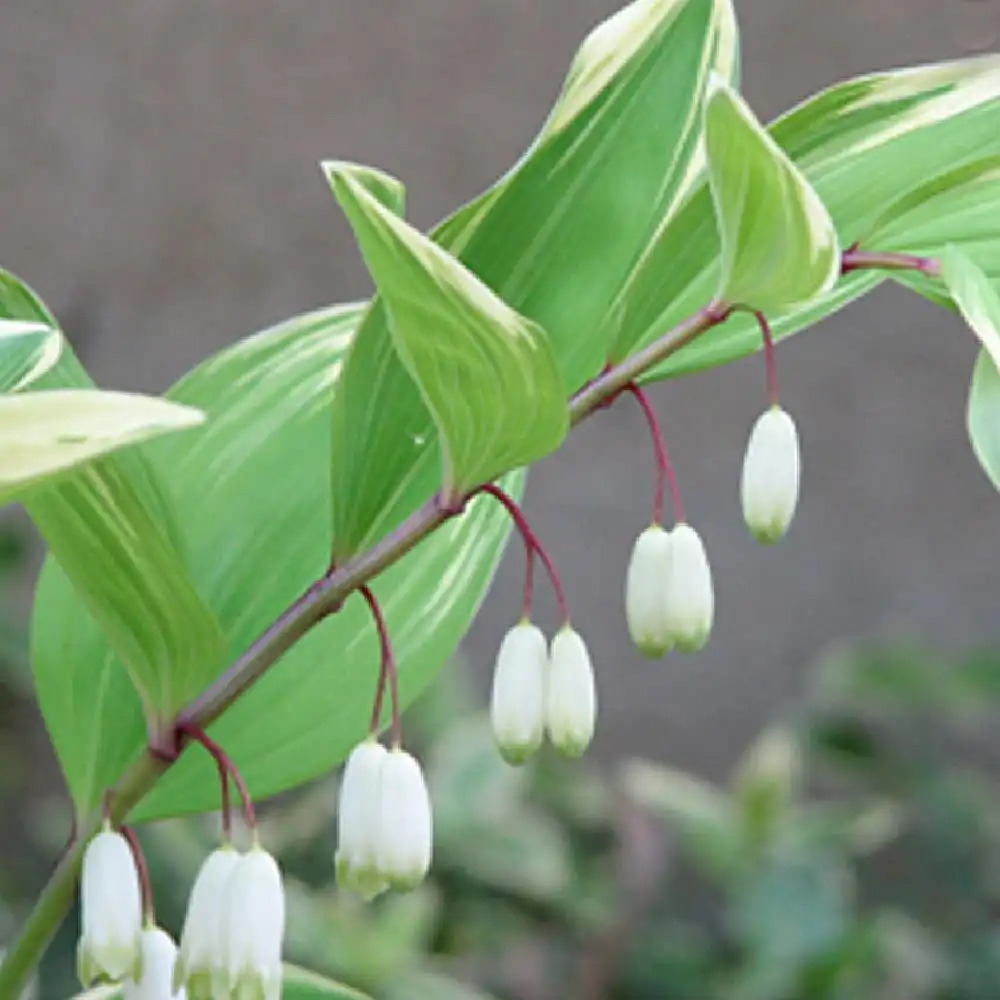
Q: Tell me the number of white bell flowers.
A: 11